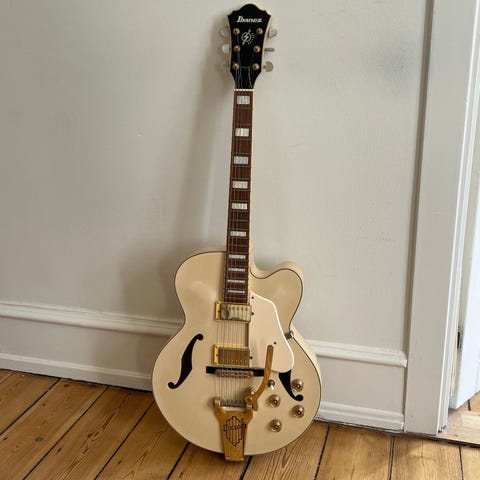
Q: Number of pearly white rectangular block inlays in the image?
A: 10